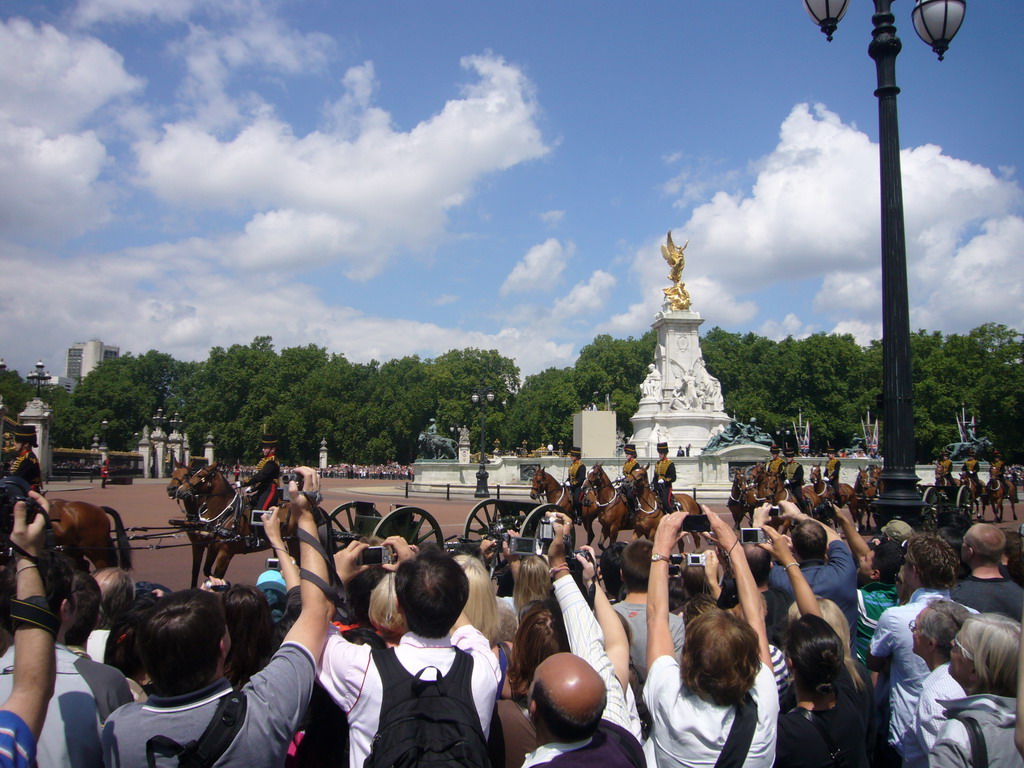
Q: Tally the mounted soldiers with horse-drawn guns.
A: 11